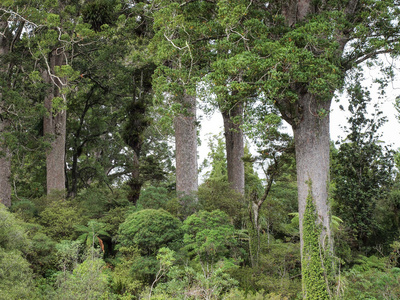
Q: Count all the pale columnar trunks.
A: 5